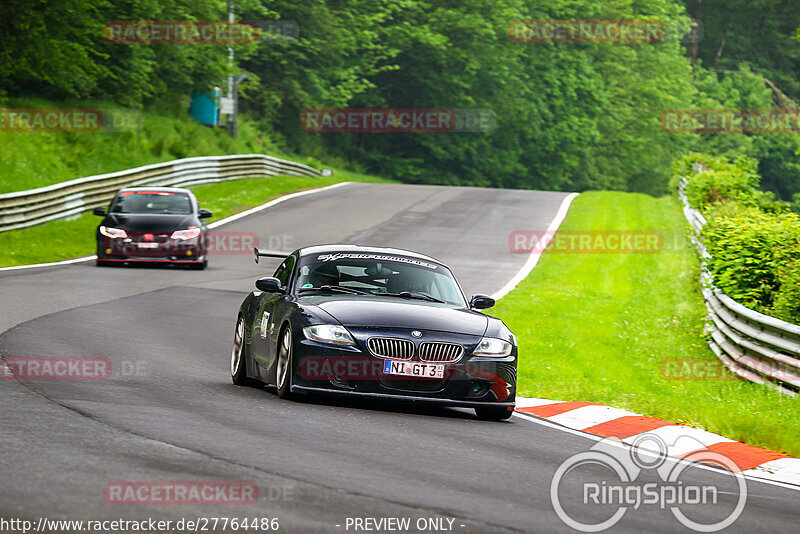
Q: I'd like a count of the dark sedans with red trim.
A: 1